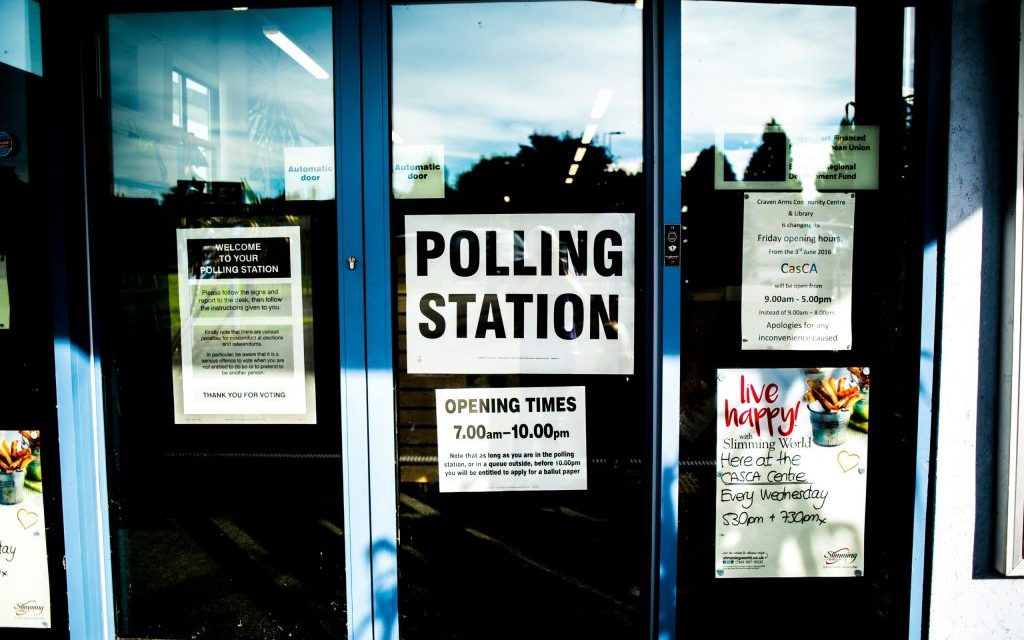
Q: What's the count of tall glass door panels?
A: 3